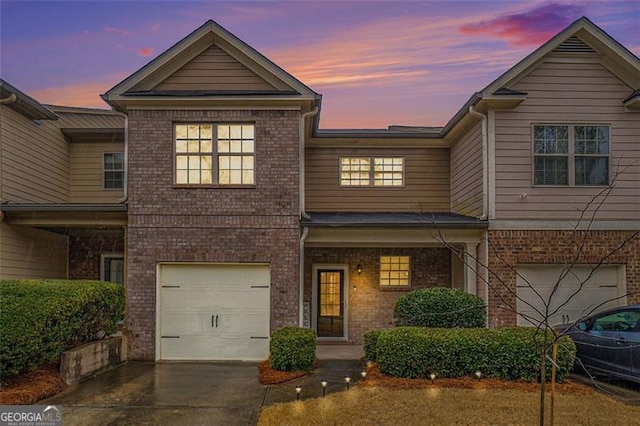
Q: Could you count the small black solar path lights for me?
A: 6